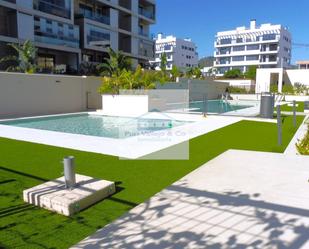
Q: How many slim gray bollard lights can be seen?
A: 2